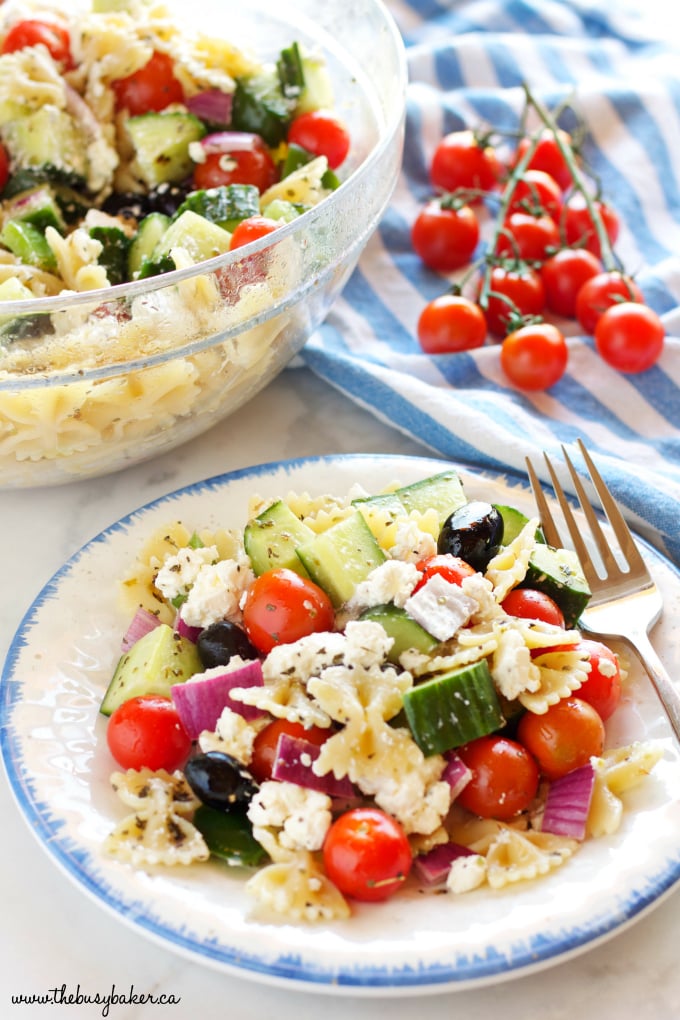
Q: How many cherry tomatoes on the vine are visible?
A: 12